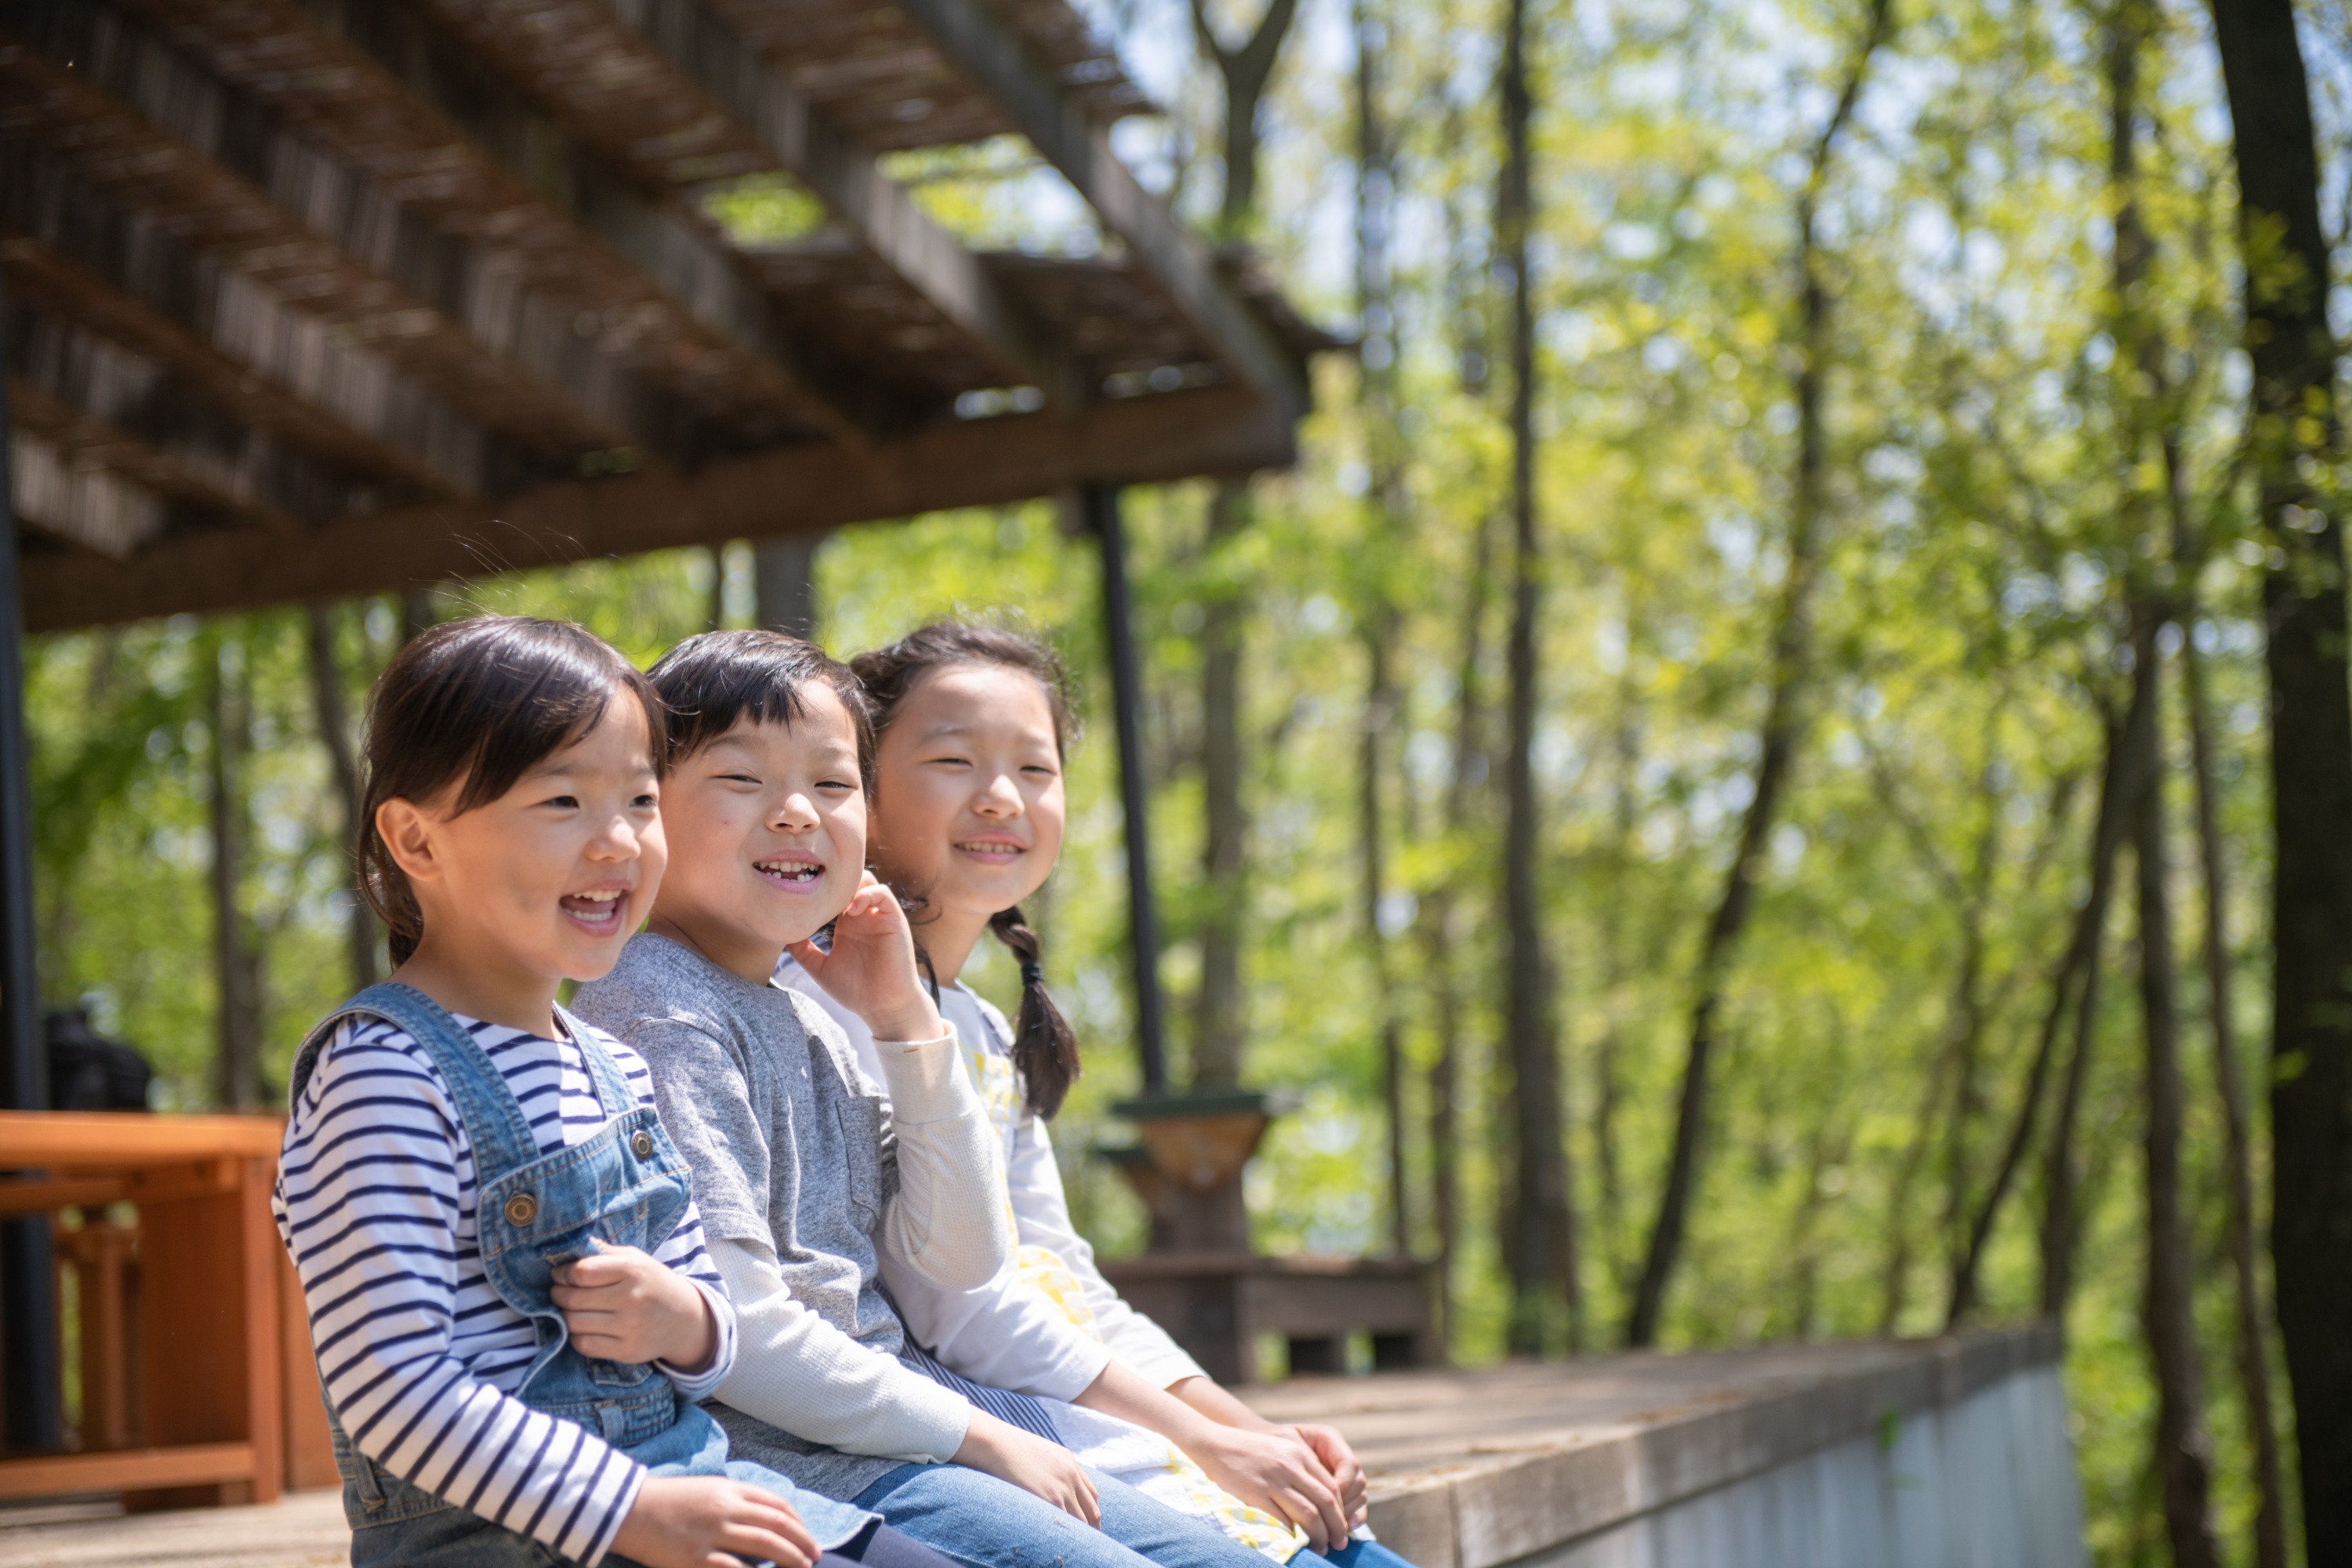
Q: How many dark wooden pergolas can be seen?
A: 1